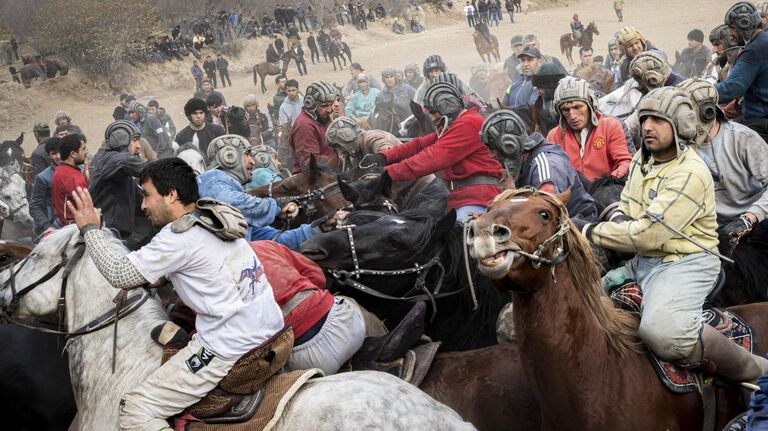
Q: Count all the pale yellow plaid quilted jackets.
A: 1